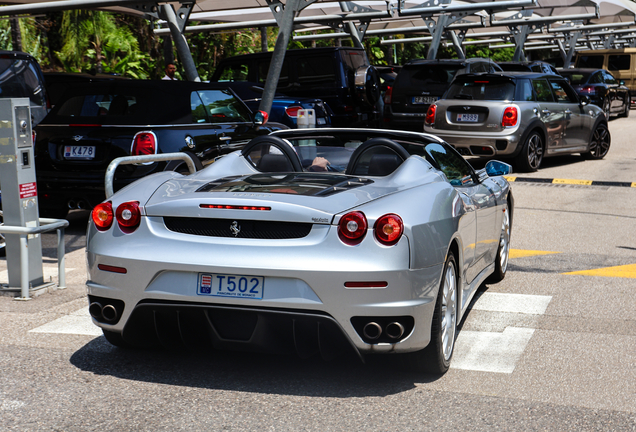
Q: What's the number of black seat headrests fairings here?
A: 2